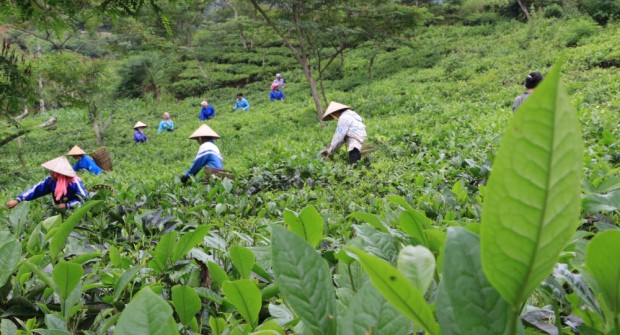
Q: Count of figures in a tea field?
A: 11